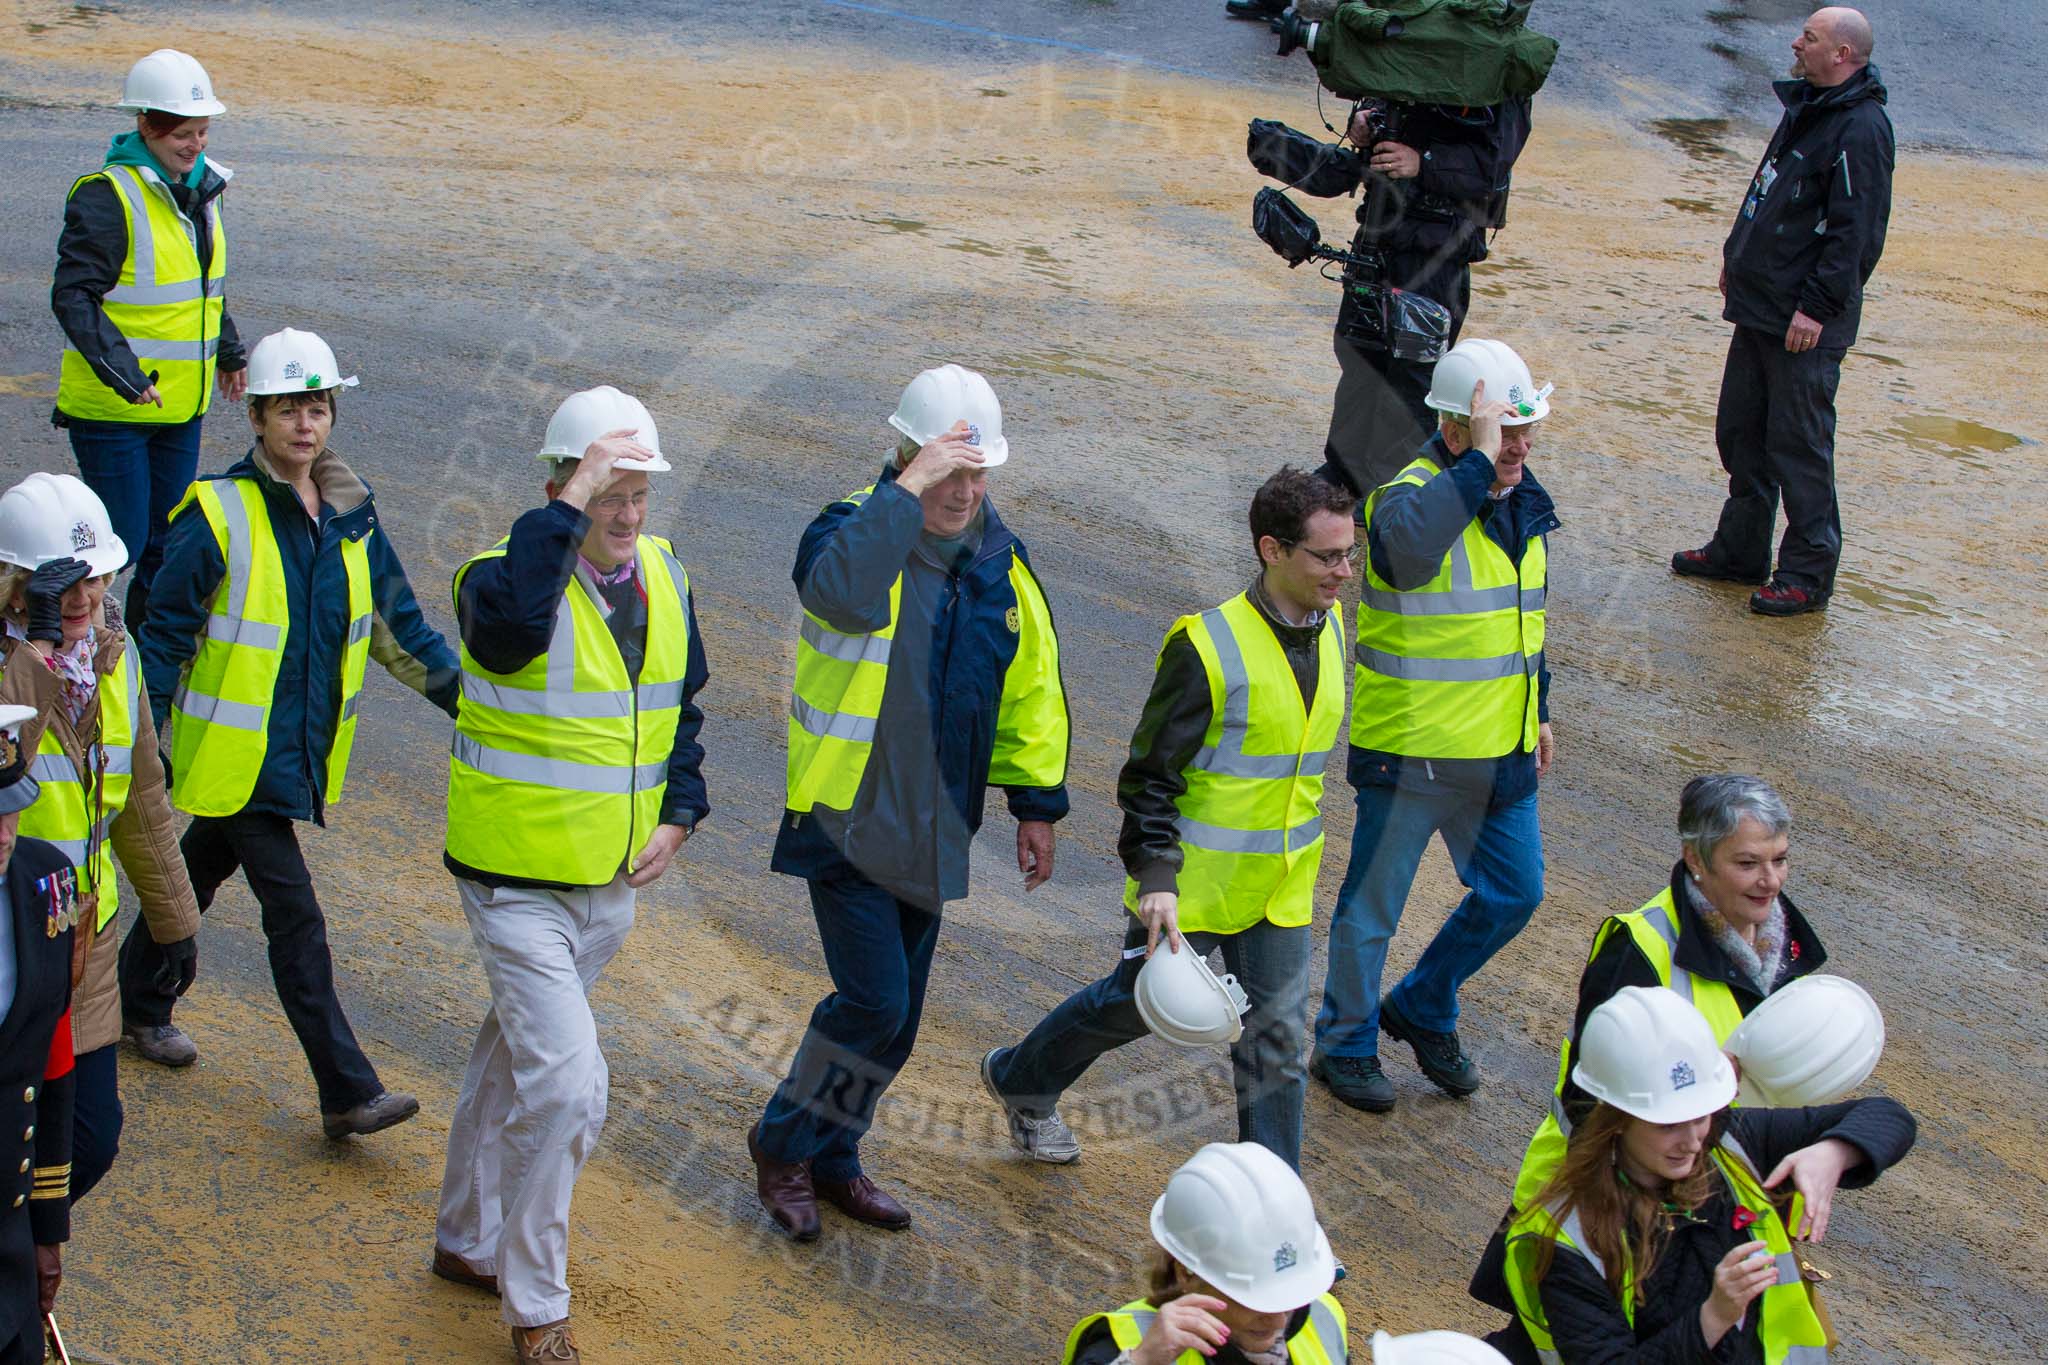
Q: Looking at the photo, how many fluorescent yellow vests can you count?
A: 10